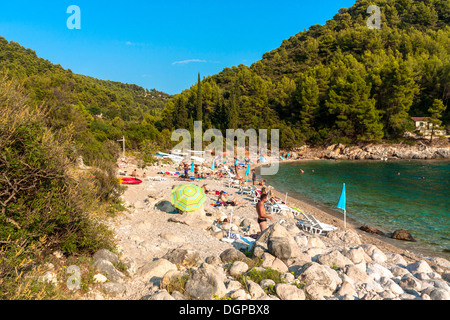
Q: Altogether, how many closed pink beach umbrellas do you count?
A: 0